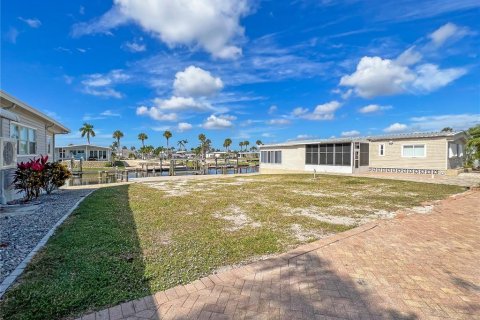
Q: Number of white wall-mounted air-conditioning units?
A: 1